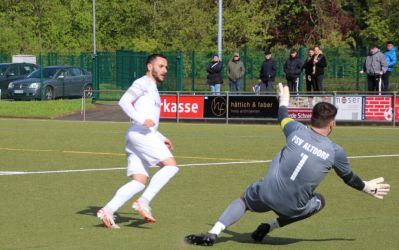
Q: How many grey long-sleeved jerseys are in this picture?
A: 1